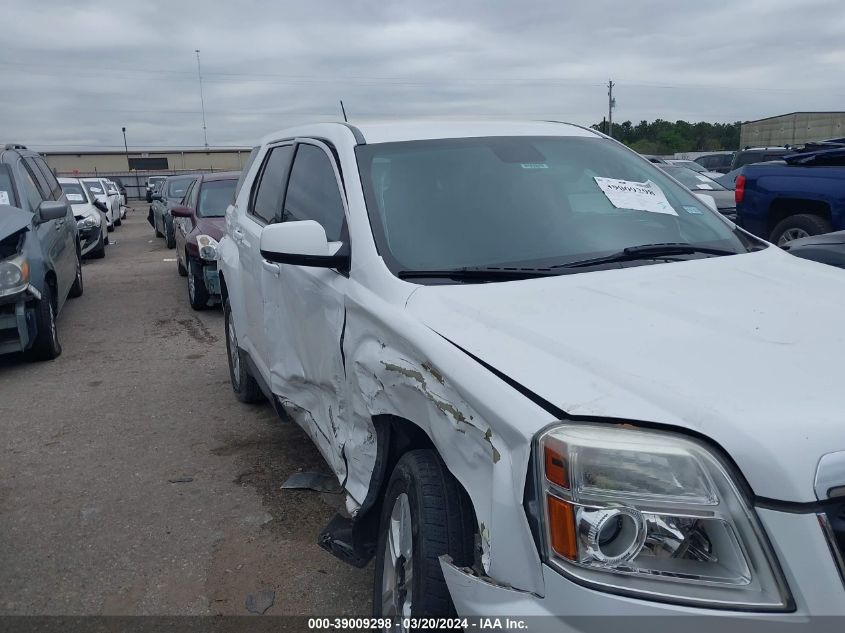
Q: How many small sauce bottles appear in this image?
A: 0